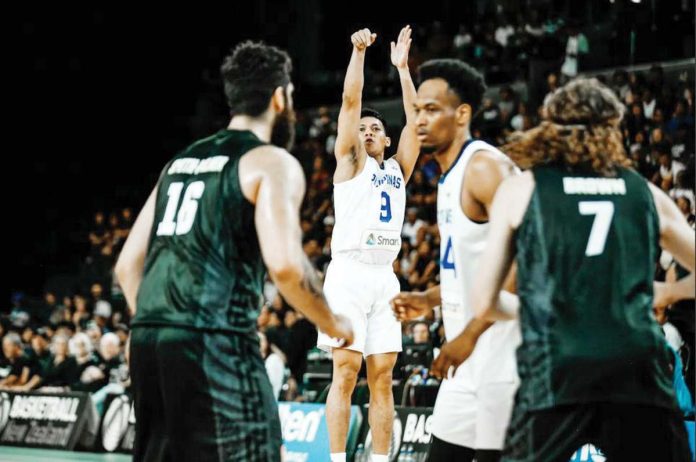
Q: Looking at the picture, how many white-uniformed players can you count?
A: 2